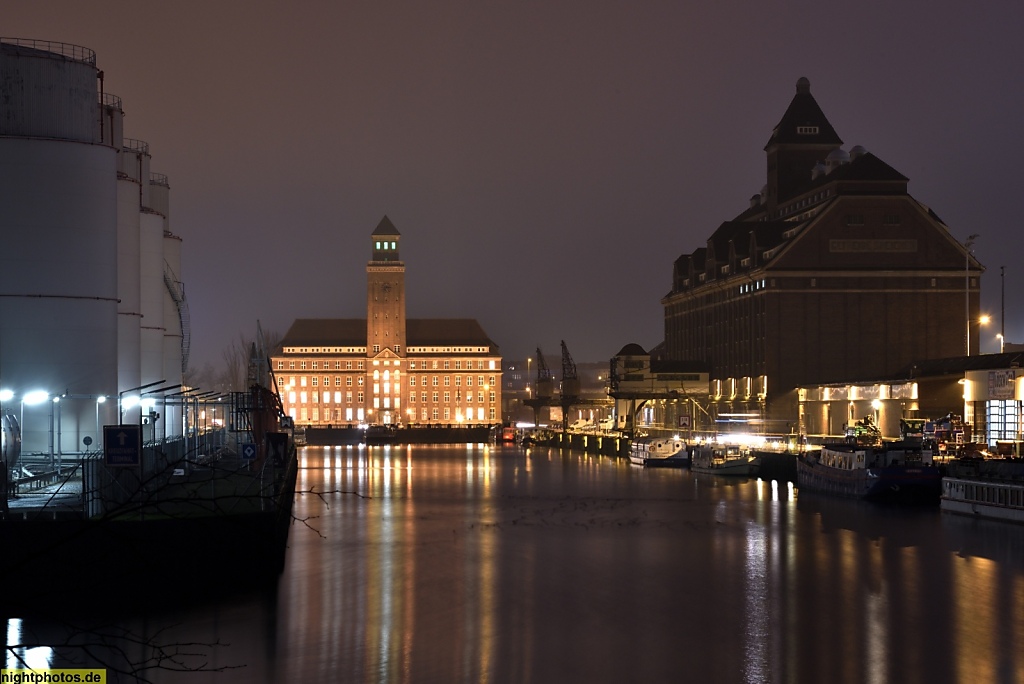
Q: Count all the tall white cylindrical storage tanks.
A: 4